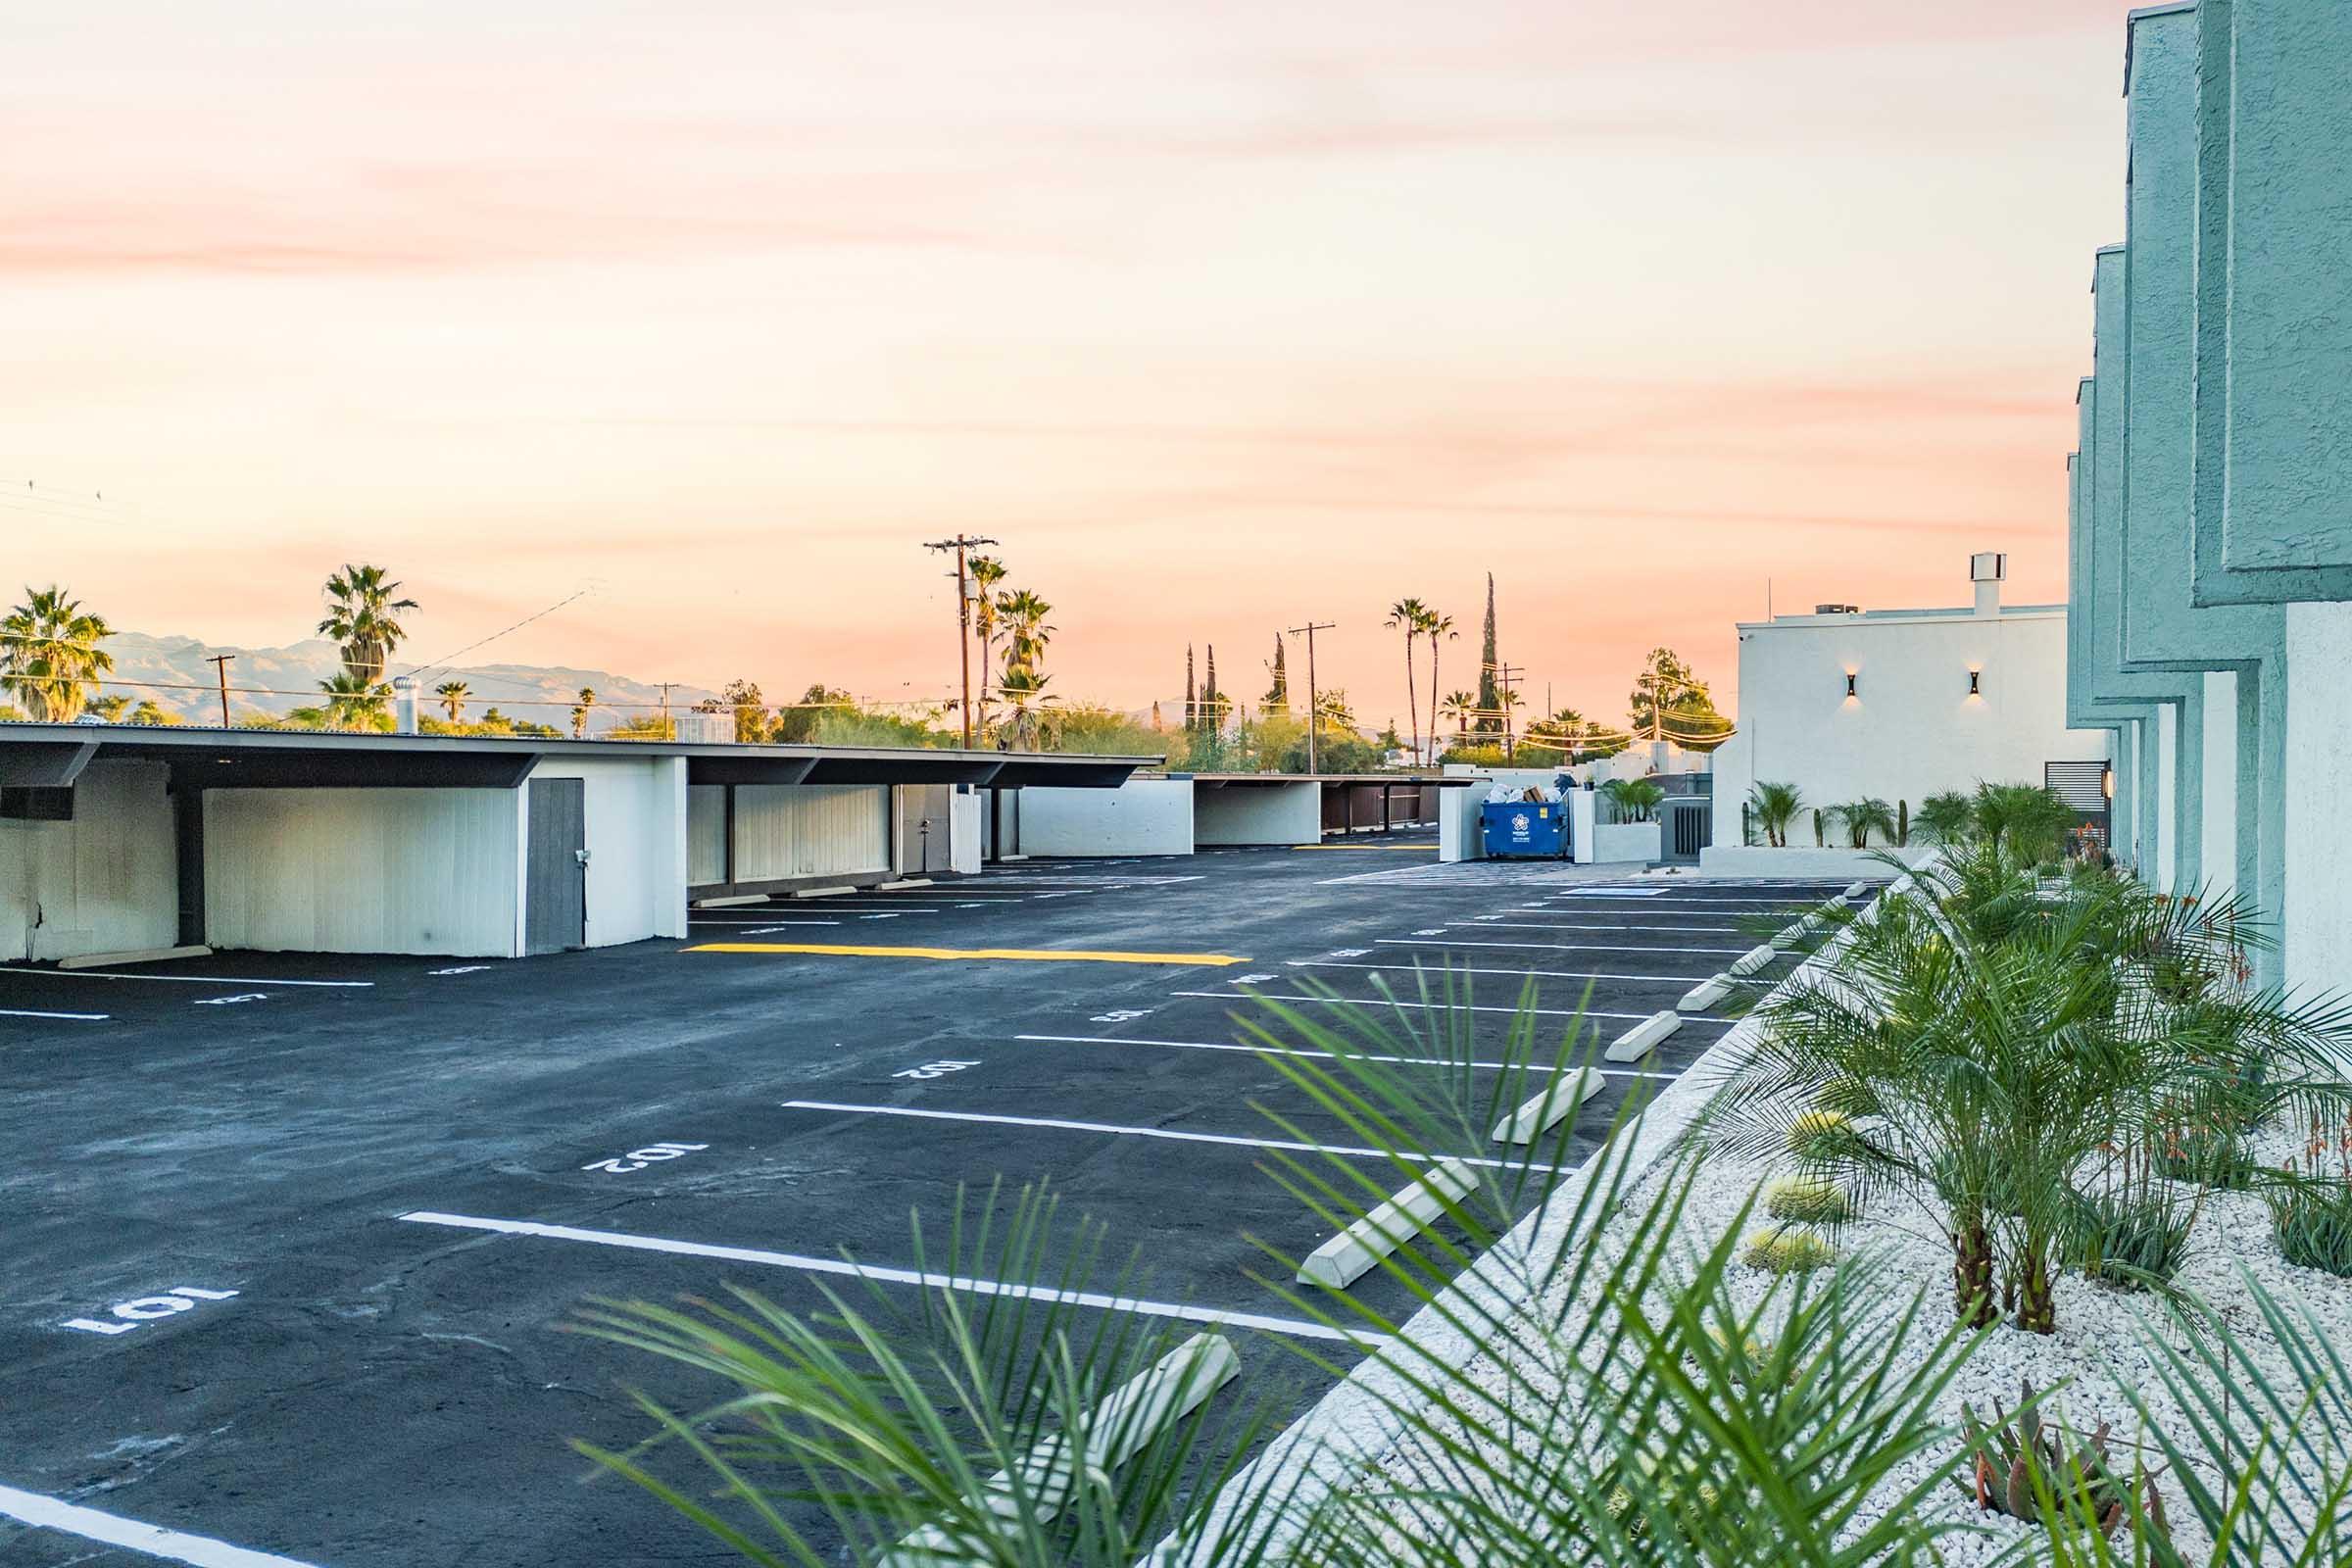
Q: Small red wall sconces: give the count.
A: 0